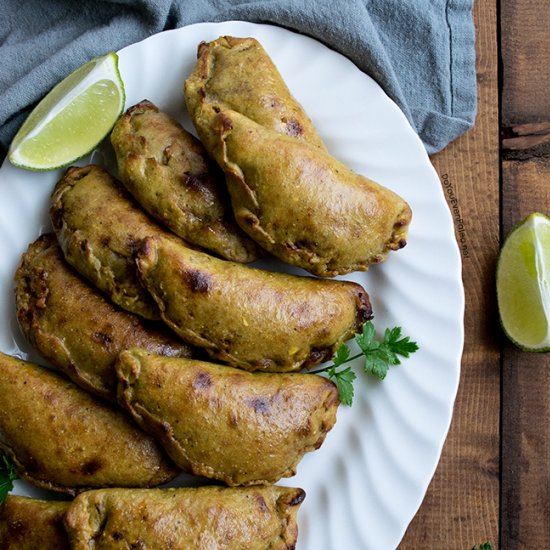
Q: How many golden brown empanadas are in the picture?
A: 10